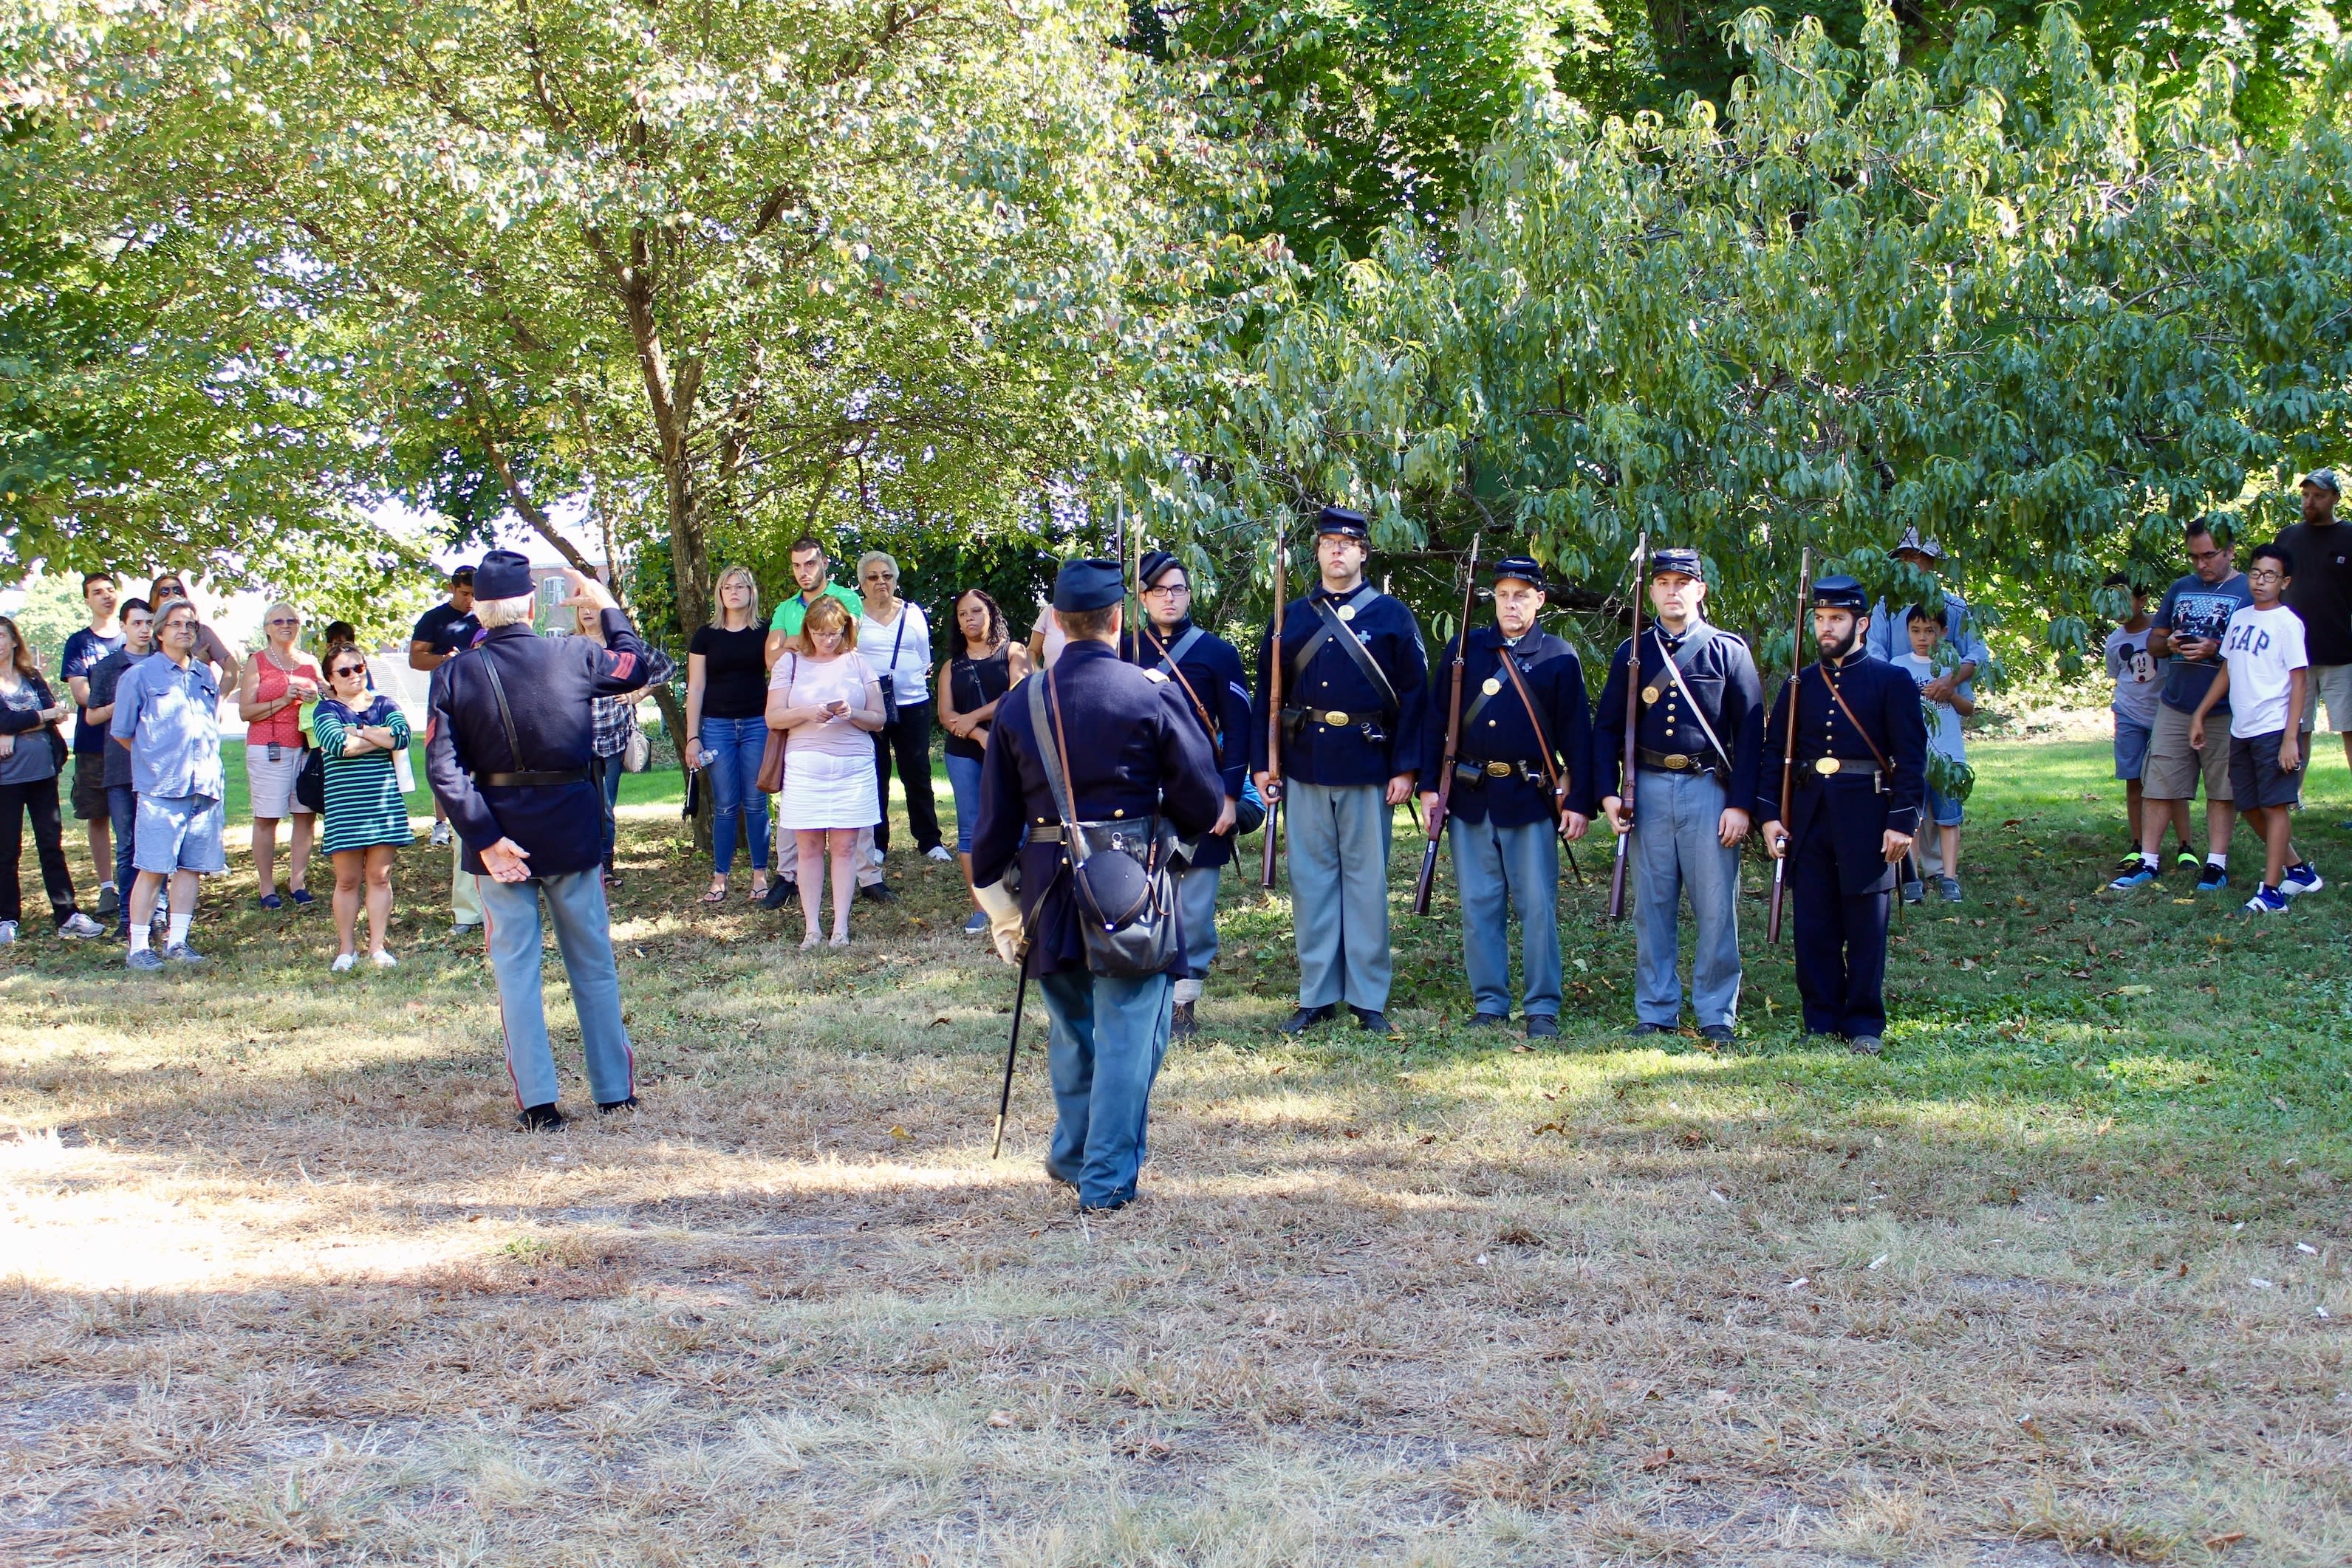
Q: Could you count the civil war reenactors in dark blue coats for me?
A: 7